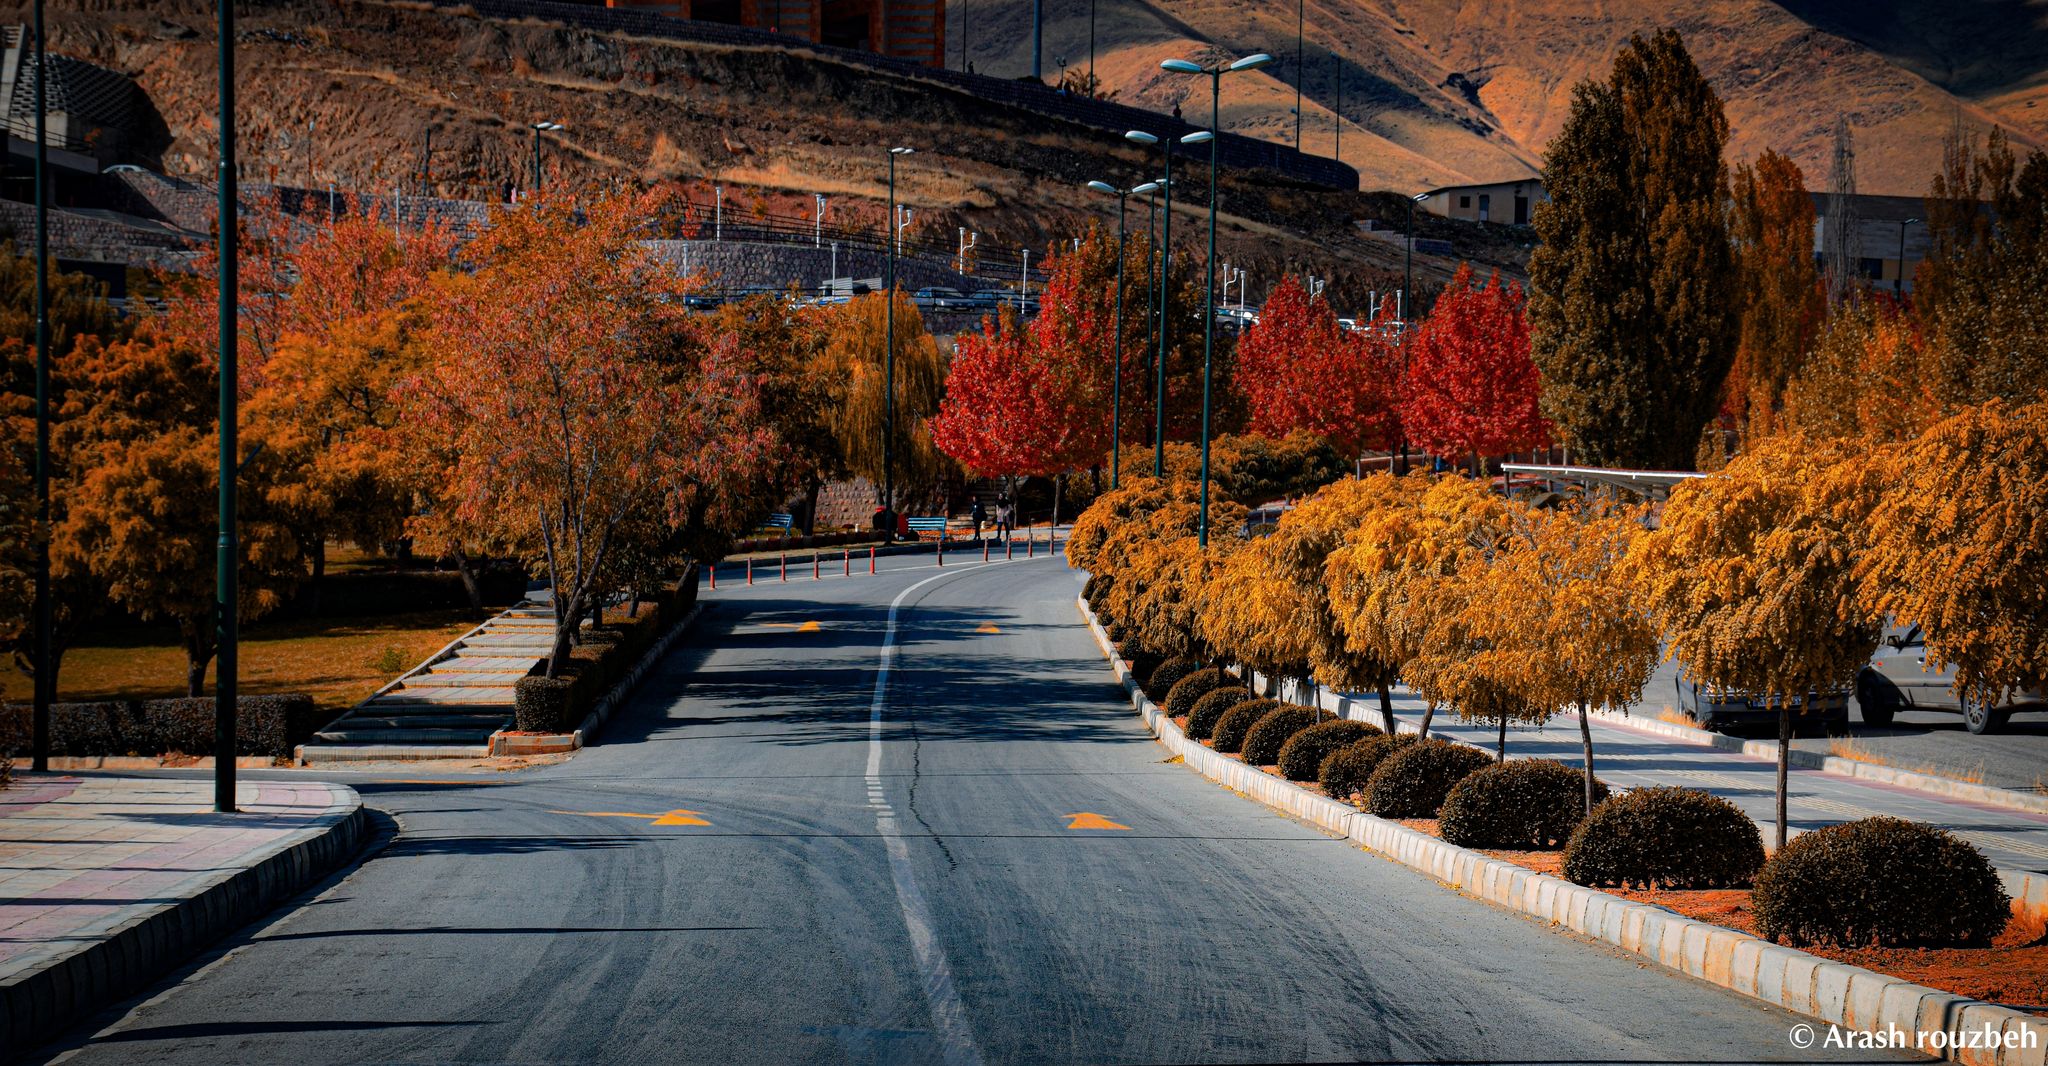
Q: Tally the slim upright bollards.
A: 11